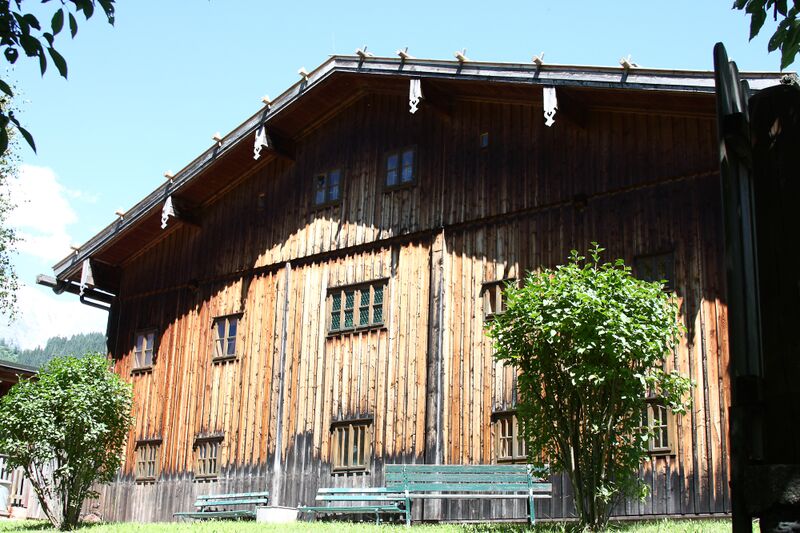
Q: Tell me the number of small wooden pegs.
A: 11